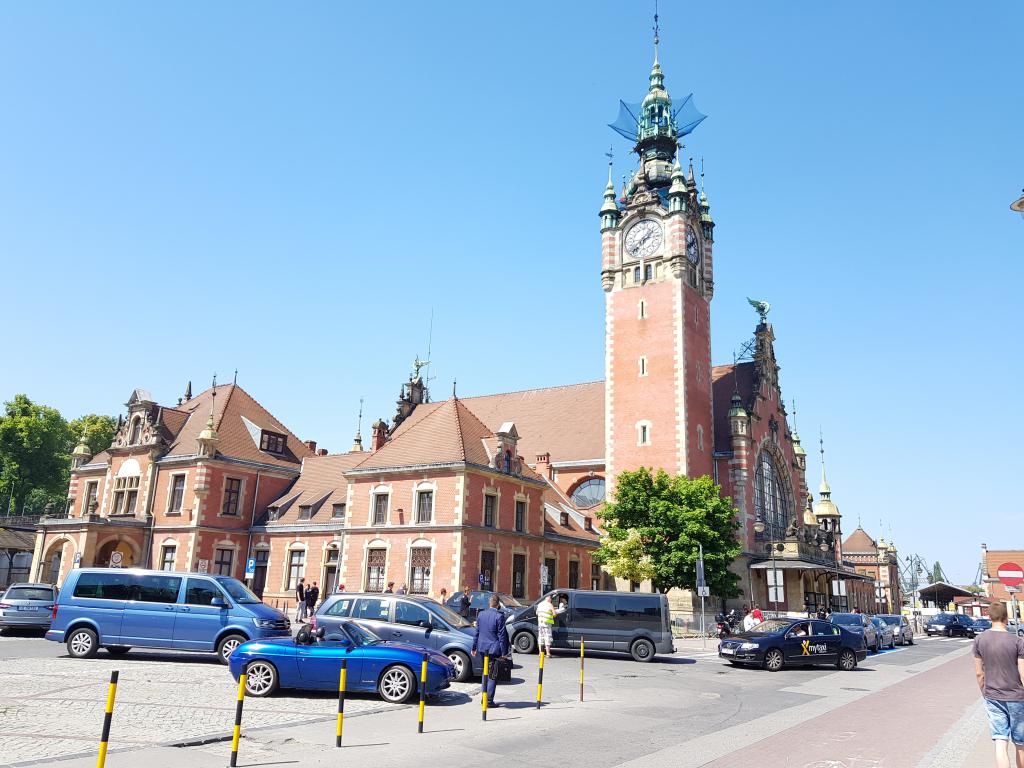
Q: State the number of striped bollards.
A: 7